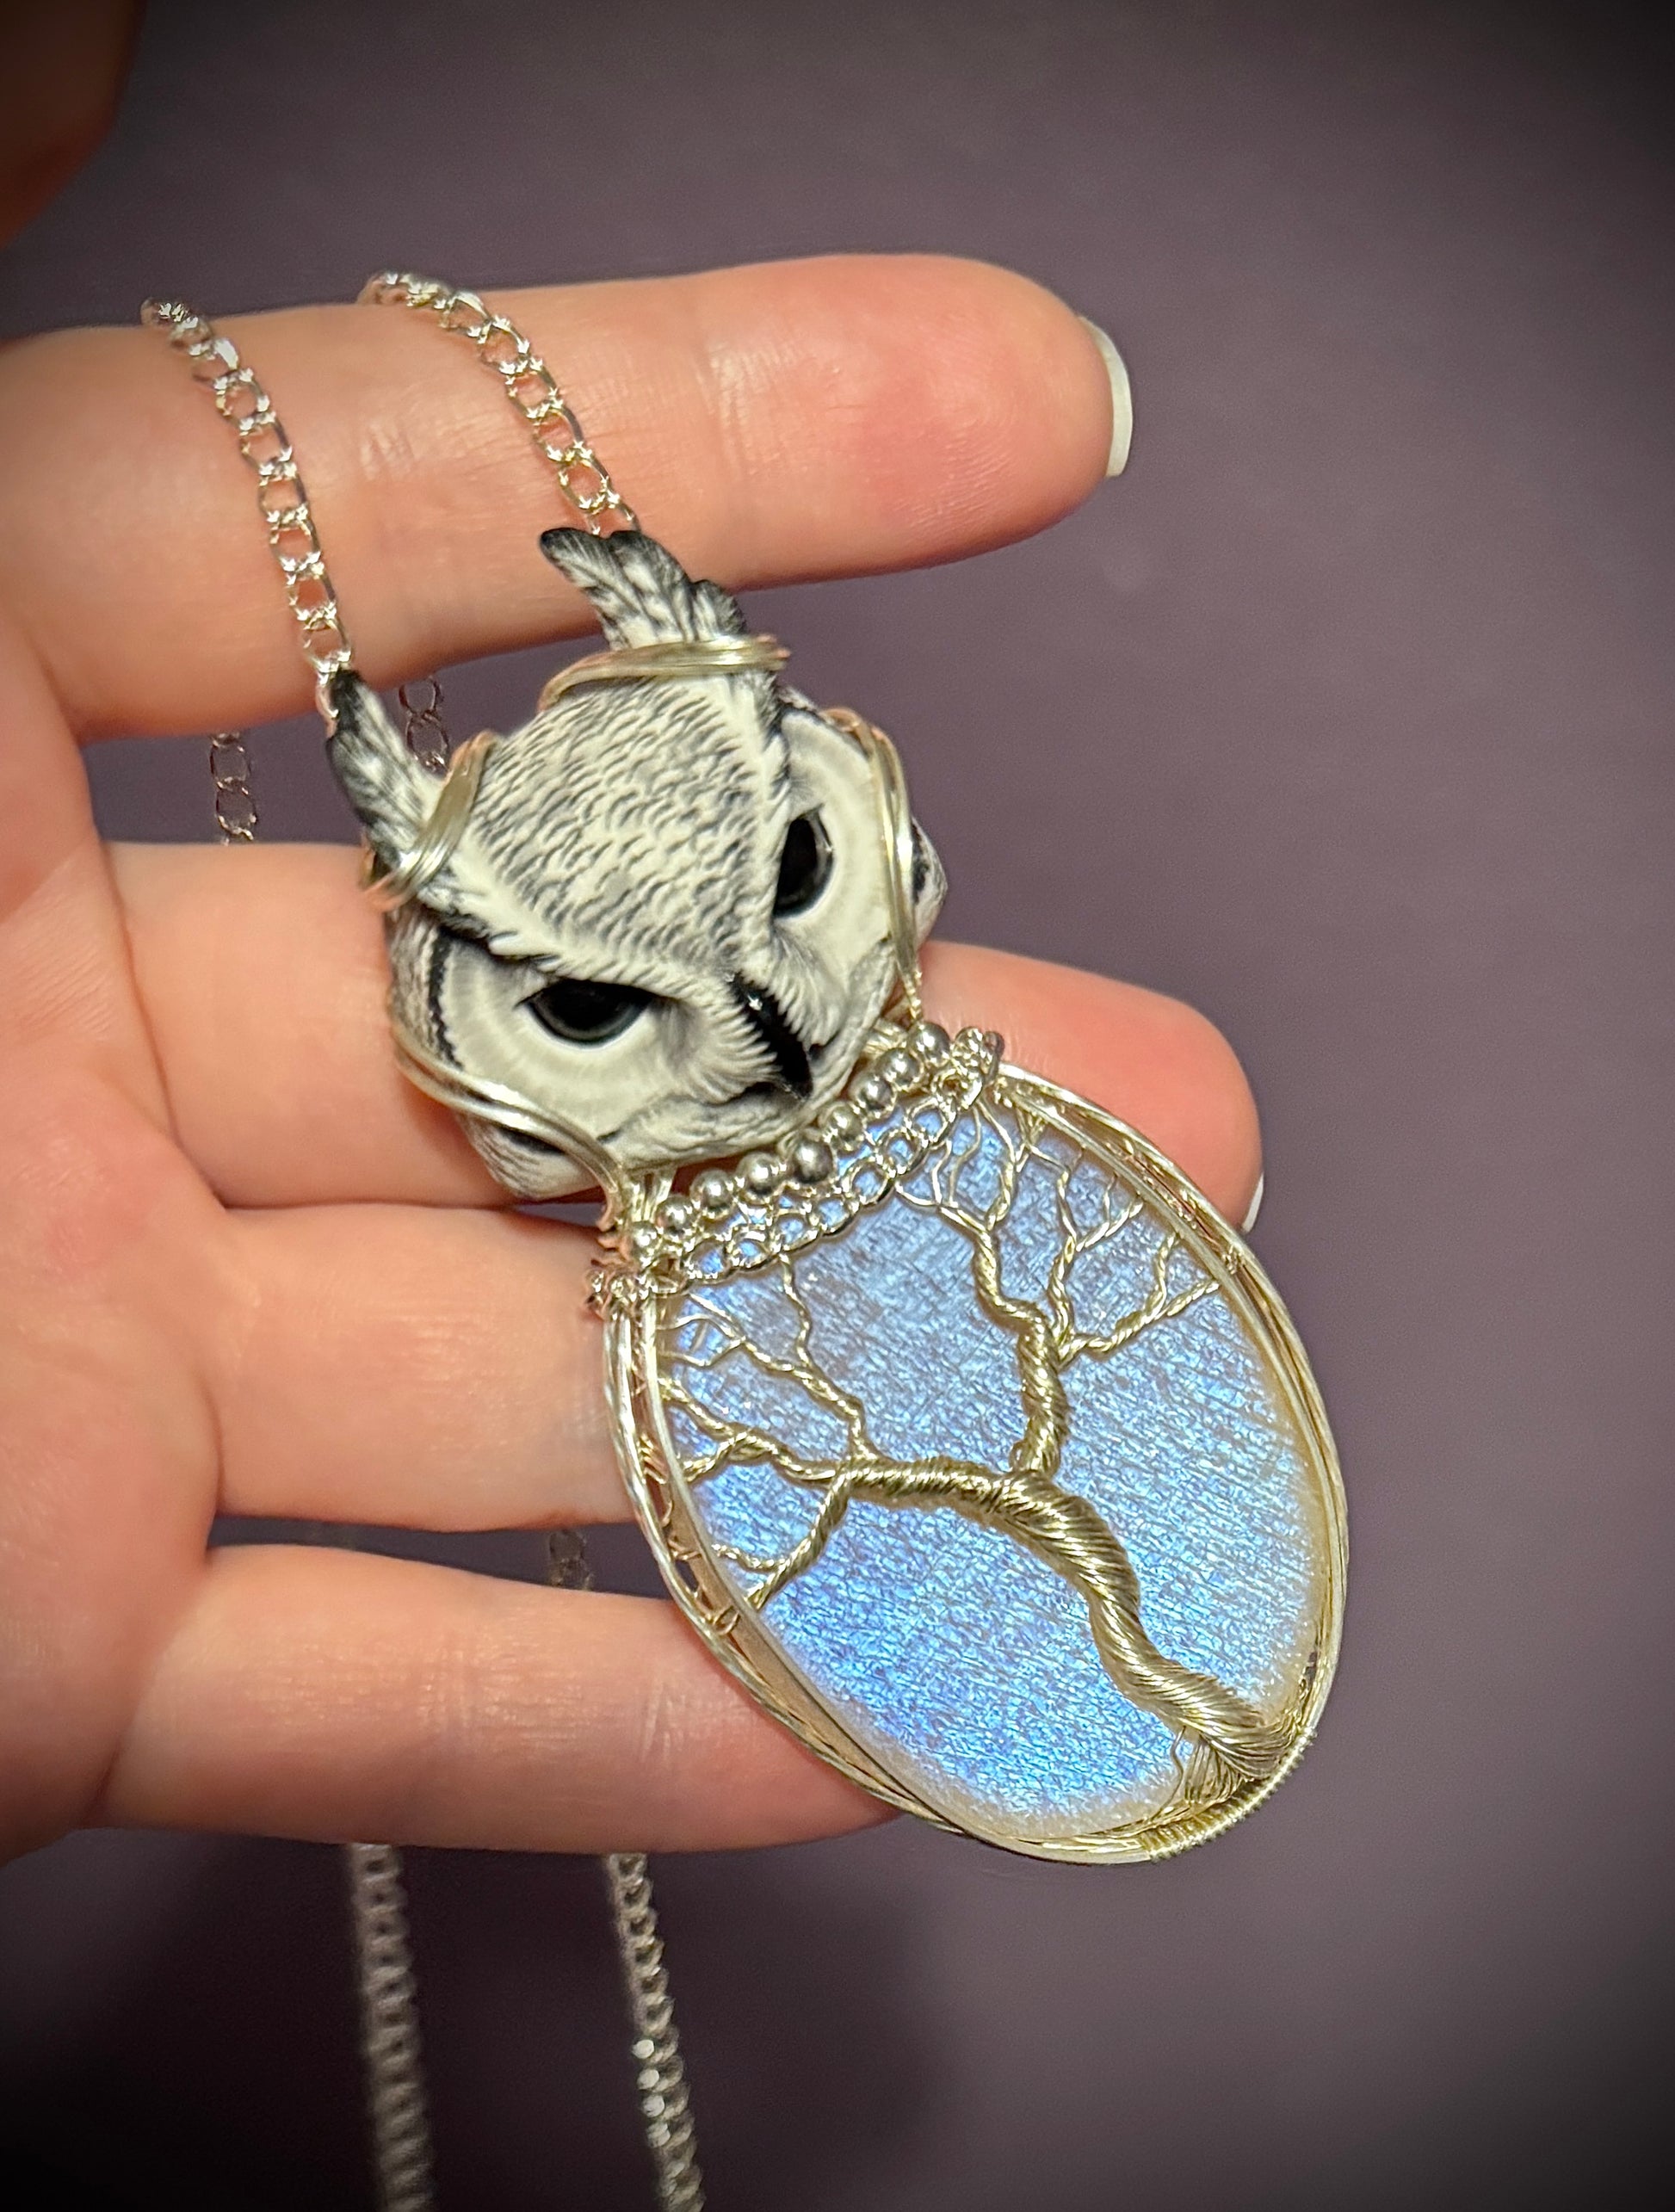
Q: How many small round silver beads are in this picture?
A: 9